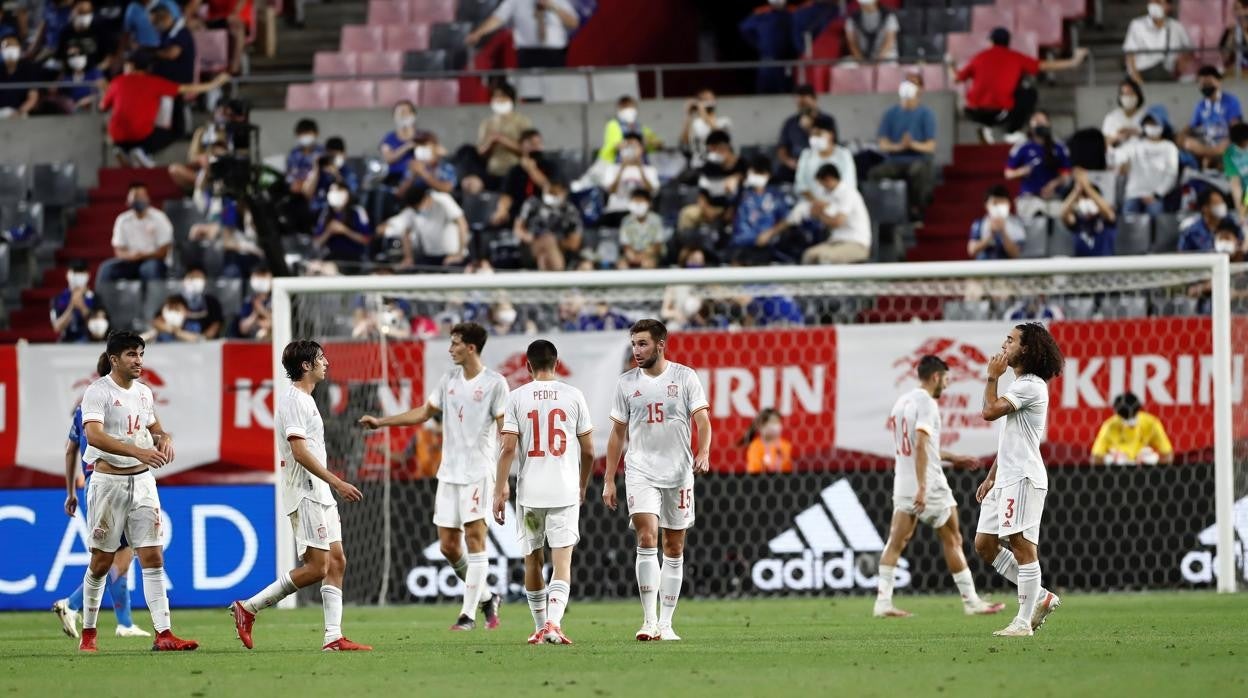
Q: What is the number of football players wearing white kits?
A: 7